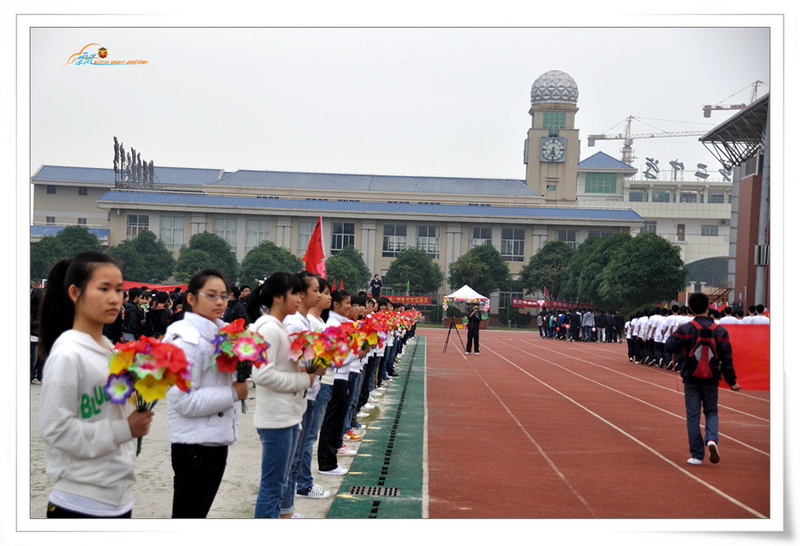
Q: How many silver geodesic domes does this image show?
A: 1